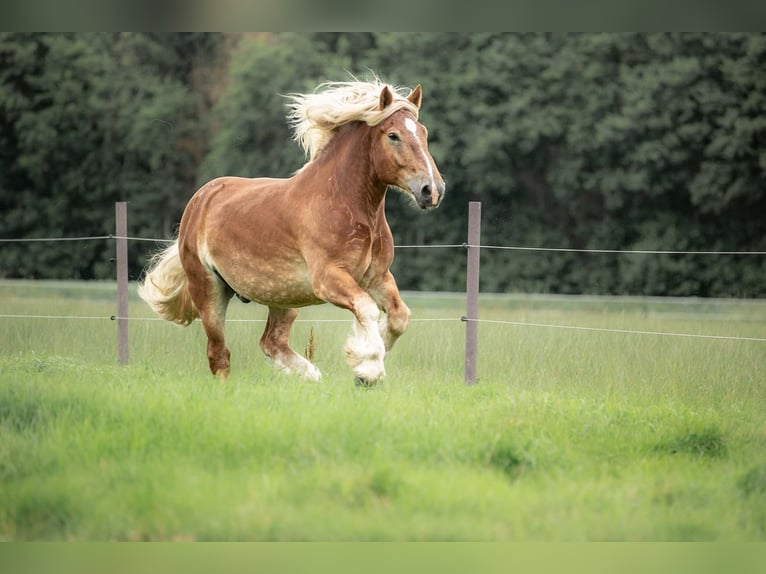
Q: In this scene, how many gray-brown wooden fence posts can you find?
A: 2